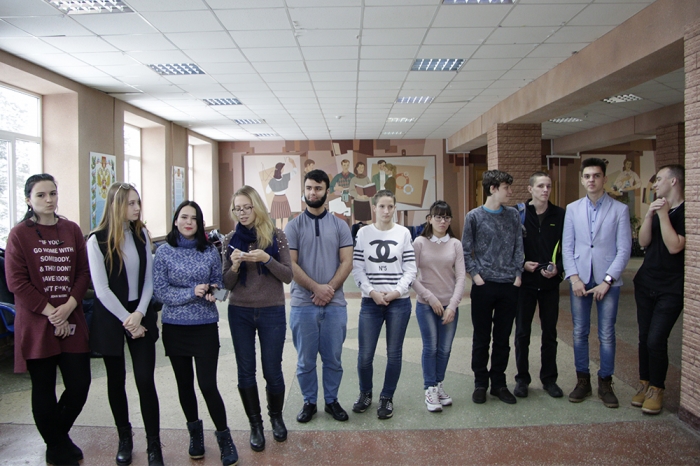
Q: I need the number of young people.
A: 11